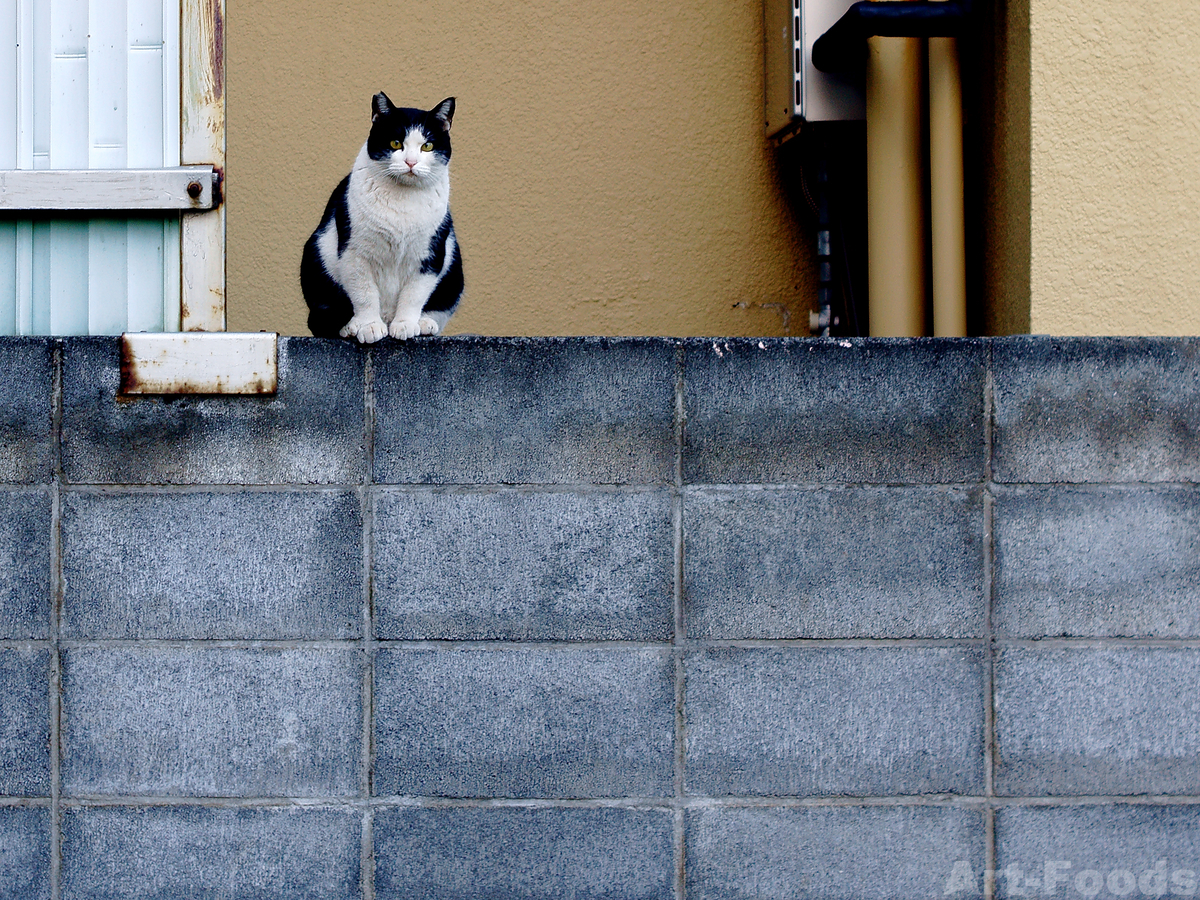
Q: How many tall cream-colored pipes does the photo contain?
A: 2